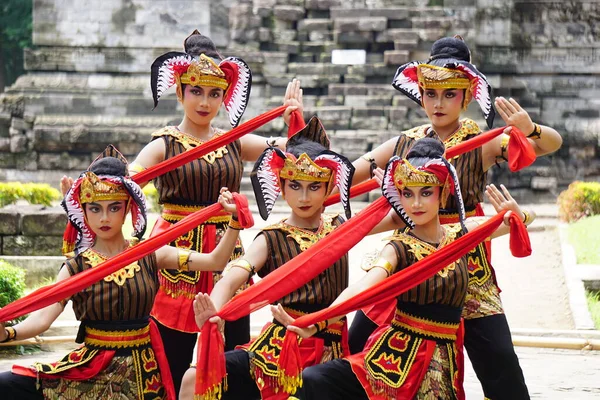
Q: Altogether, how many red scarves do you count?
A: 5